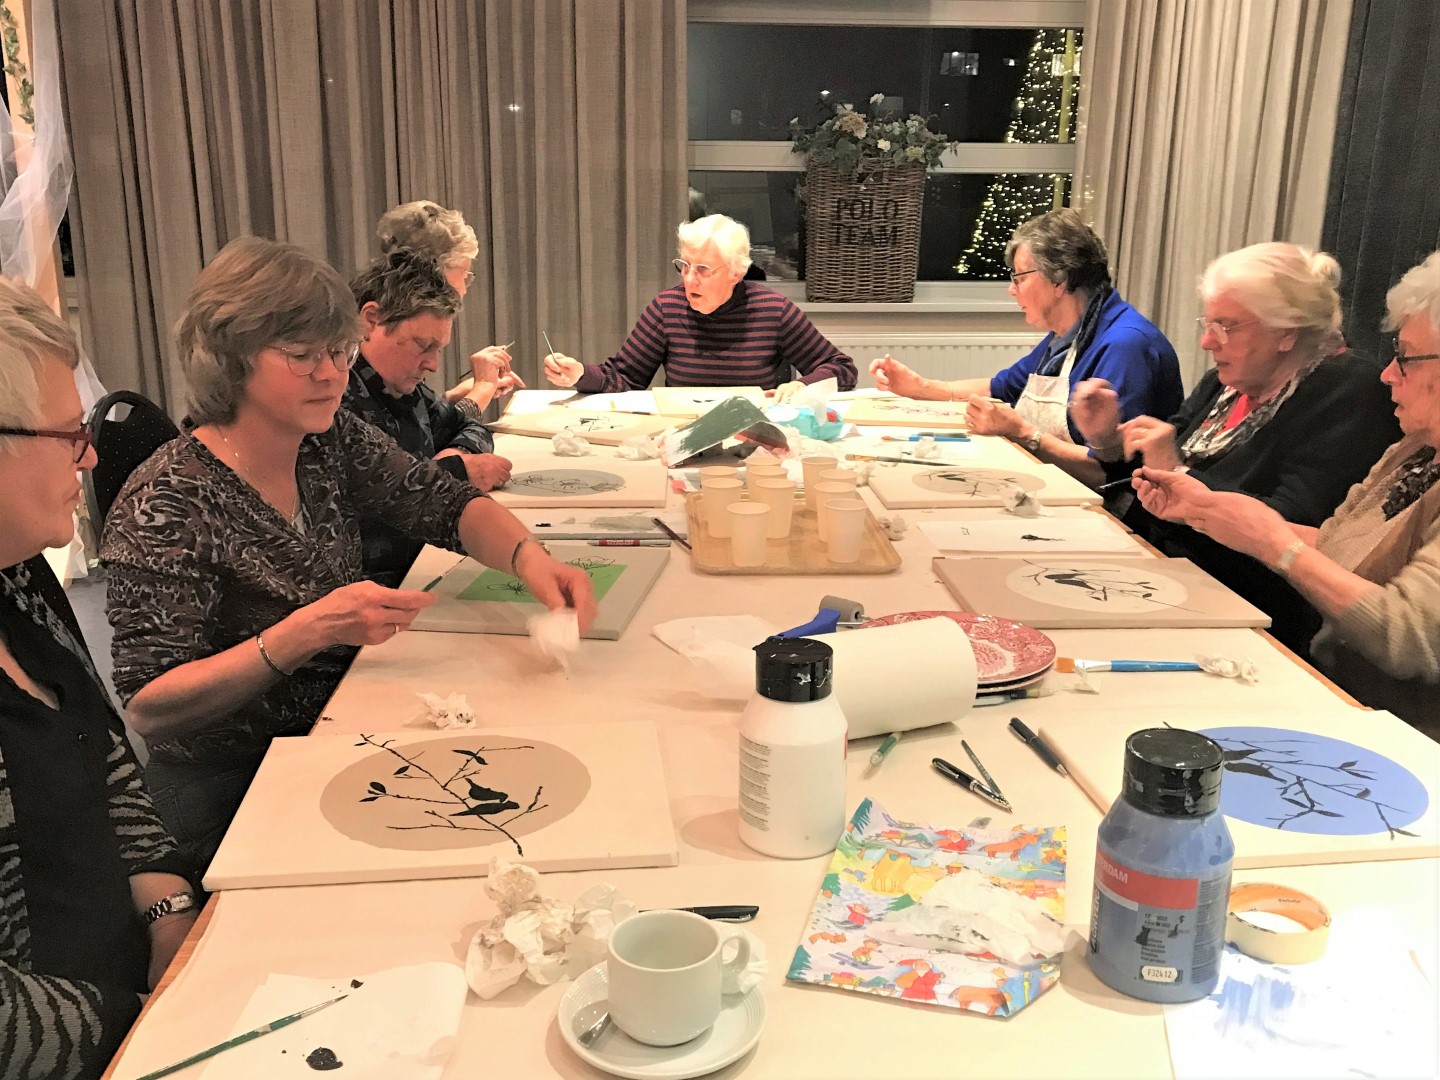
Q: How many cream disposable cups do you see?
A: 10